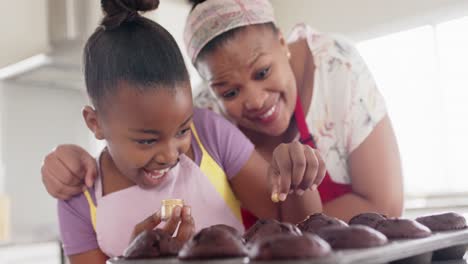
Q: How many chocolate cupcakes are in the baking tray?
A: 9